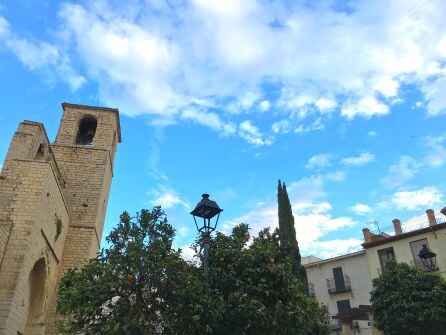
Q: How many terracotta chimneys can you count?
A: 3